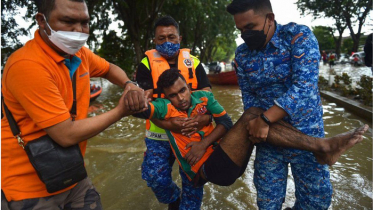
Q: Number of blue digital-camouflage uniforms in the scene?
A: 2